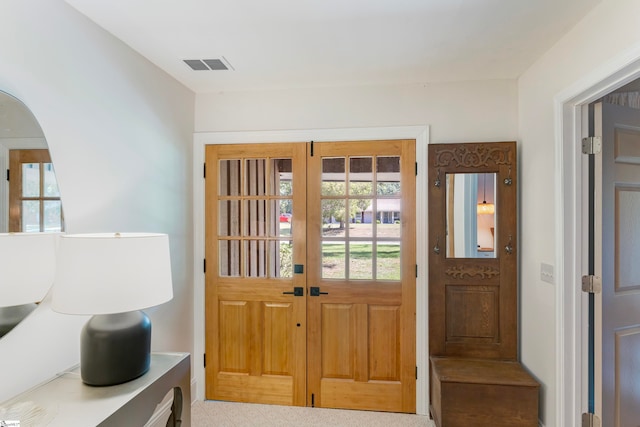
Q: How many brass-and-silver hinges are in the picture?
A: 3